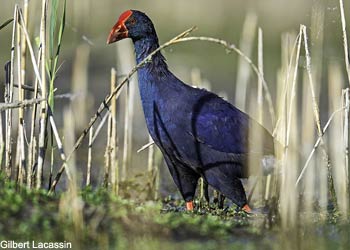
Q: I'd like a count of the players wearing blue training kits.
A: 0